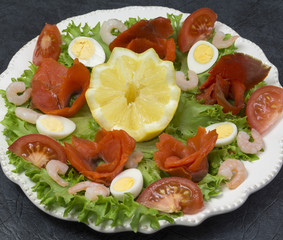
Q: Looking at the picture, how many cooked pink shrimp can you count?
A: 10